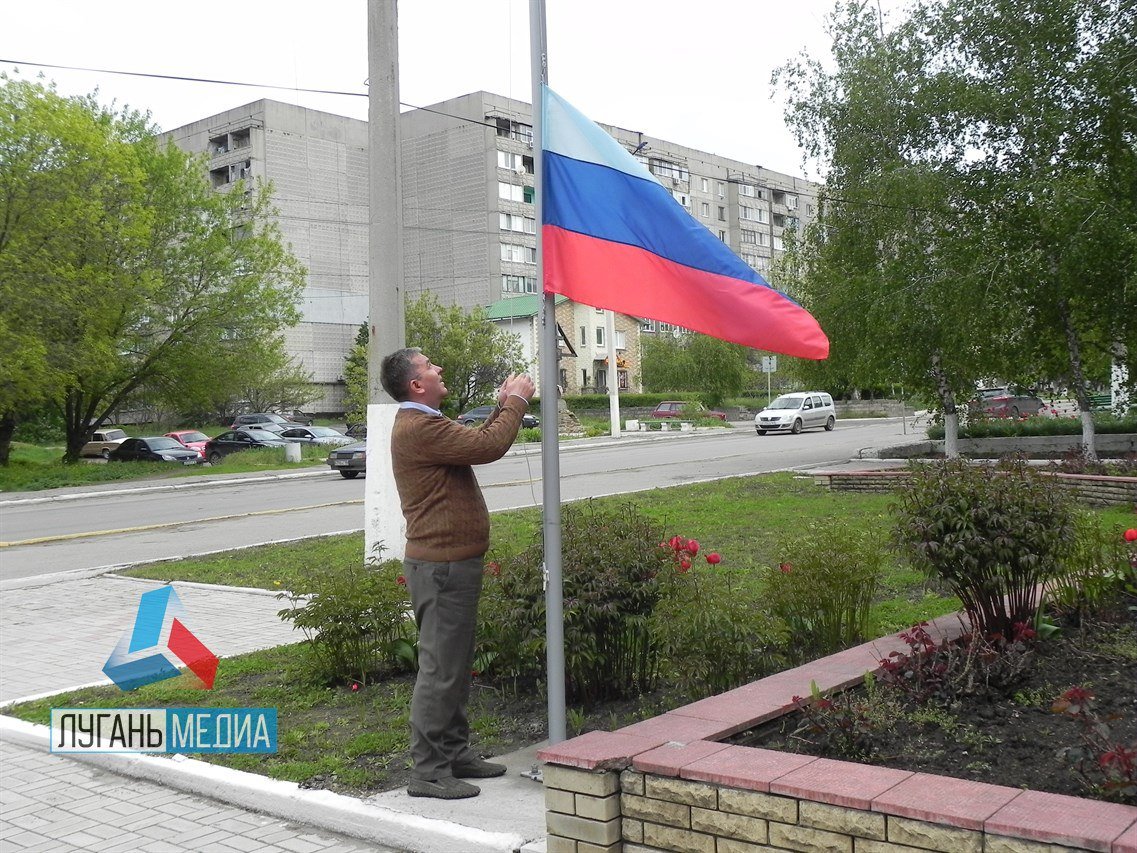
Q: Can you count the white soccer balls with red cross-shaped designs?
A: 0